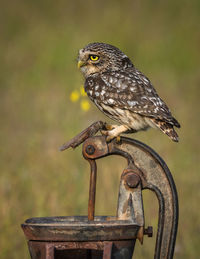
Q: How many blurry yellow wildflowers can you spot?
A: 3